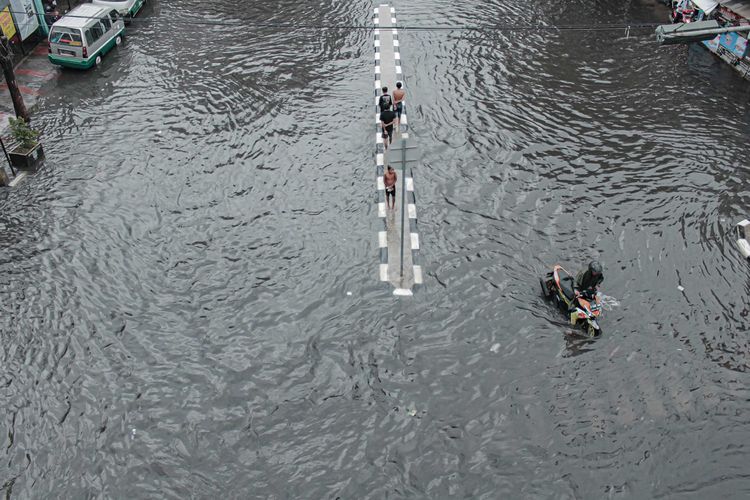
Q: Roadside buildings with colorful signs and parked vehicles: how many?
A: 2